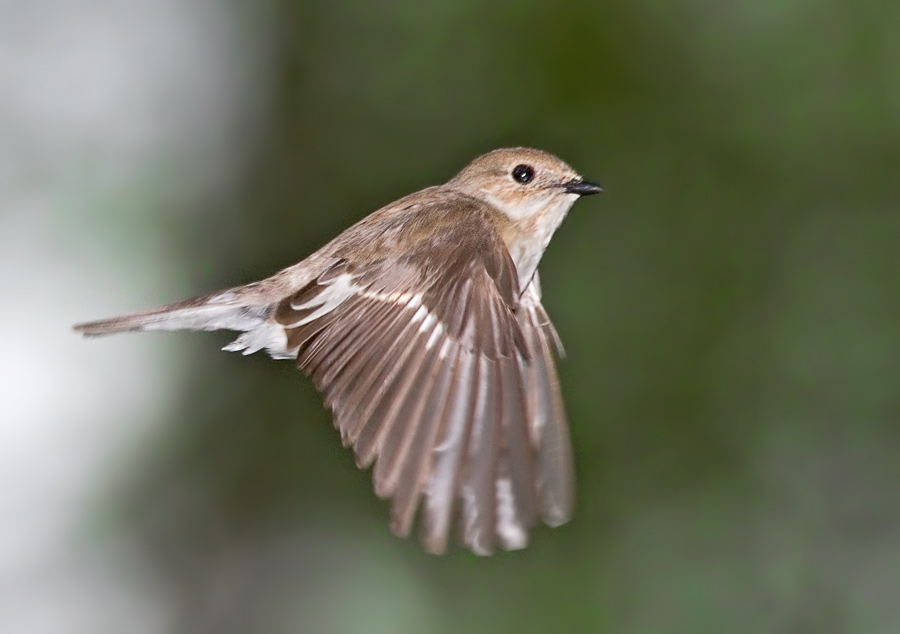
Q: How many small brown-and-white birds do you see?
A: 1